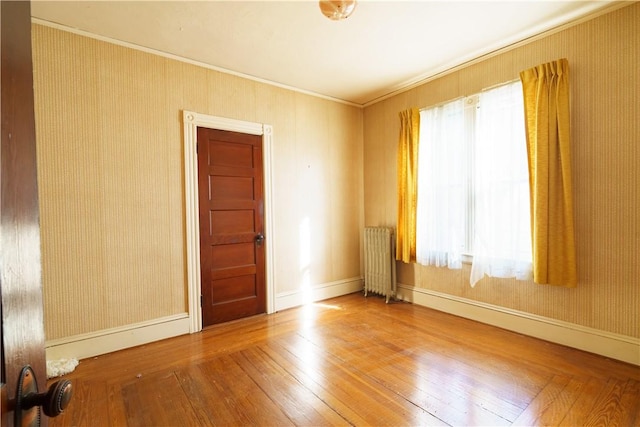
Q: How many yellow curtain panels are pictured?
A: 2